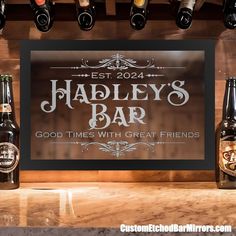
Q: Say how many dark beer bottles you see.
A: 2